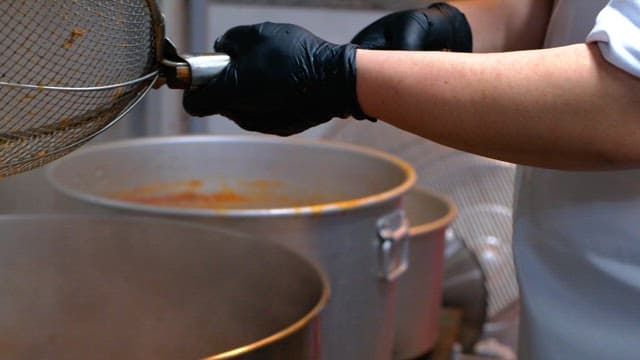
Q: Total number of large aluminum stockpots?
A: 3